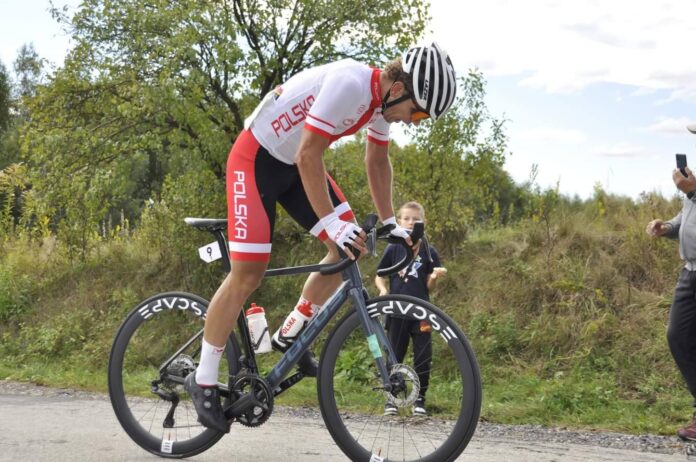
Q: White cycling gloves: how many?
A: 2